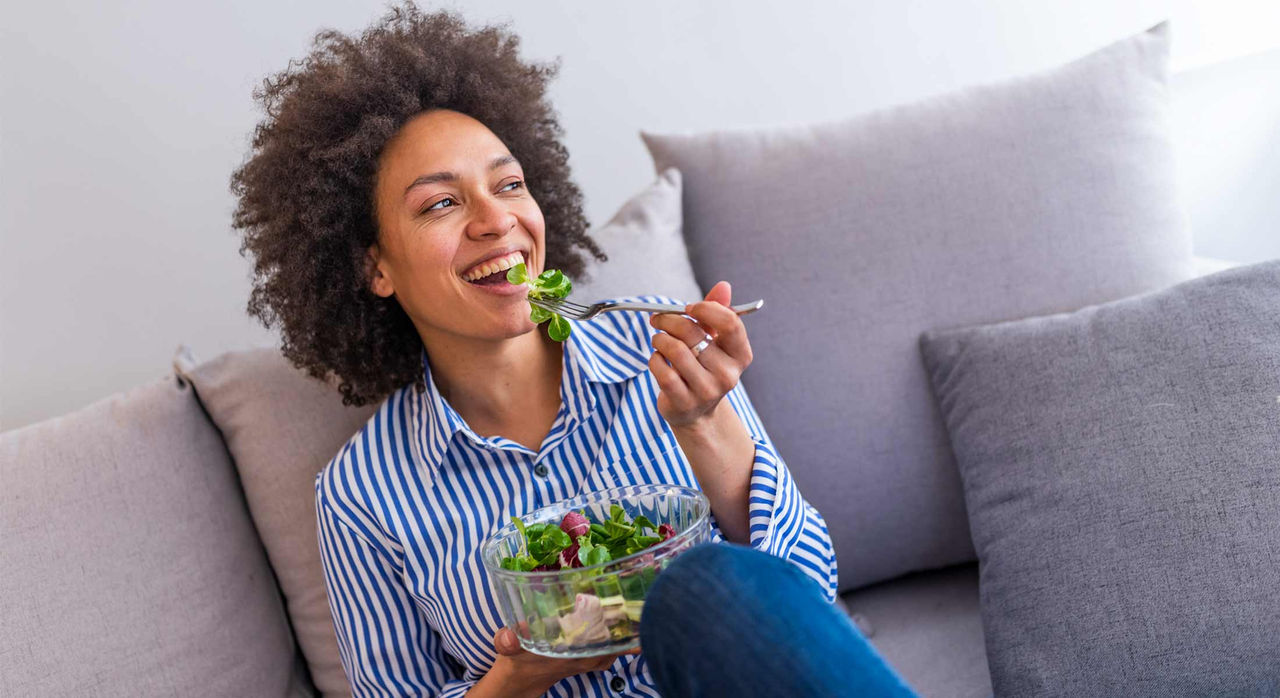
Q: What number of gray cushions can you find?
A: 5